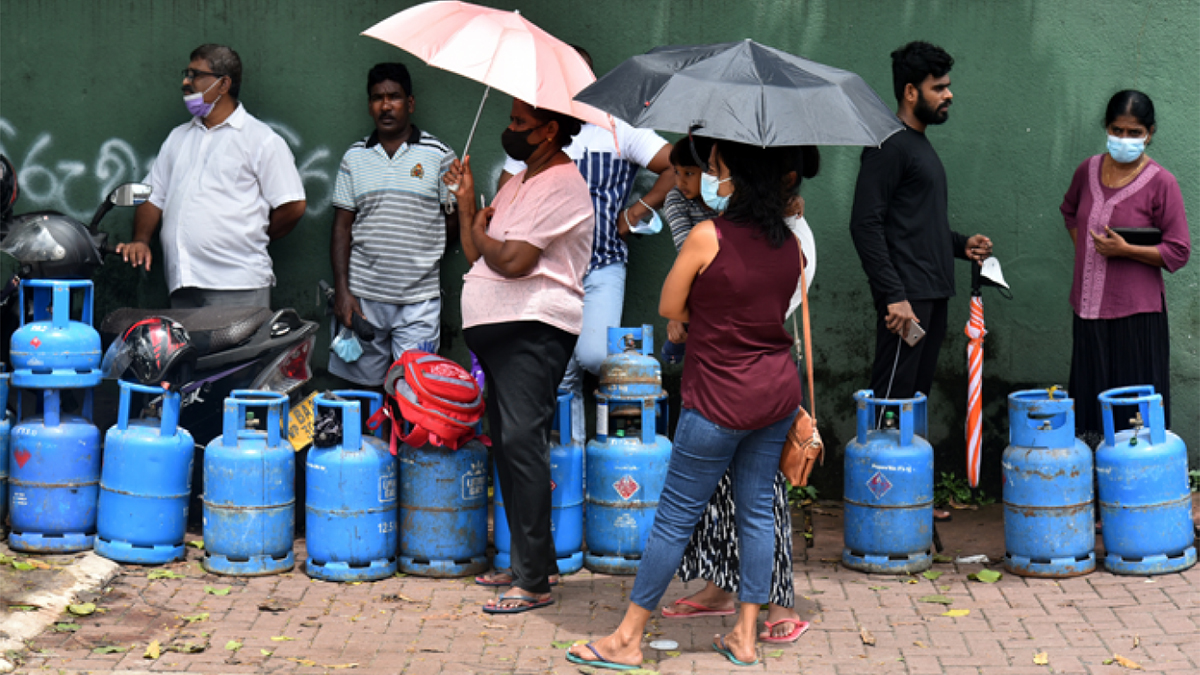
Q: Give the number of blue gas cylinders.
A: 13